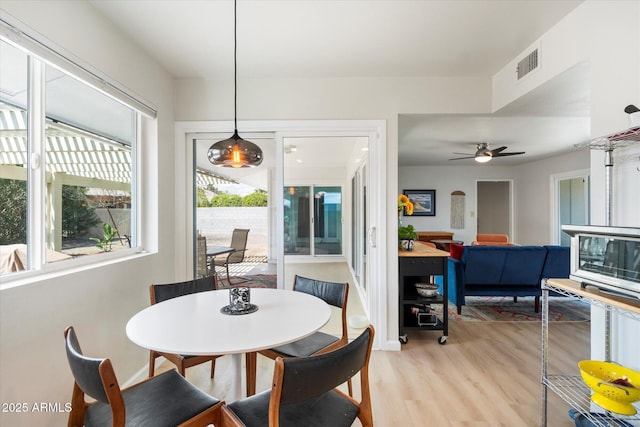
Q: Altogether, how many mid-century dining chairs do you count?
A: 4